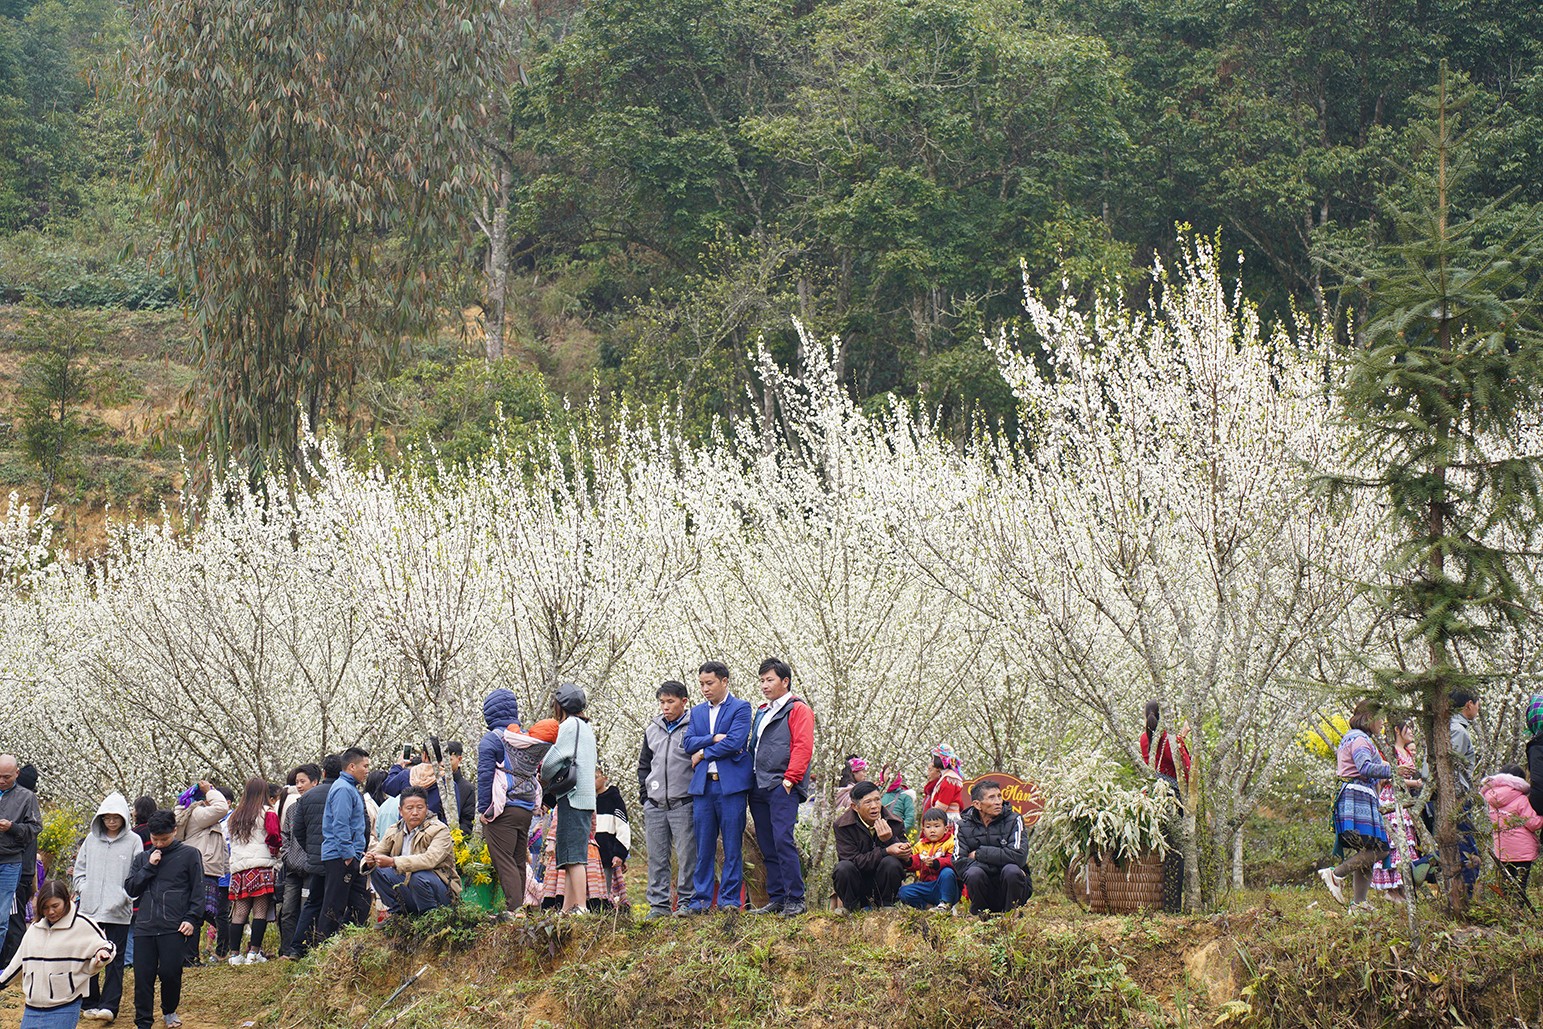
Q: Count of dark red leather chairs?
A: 0